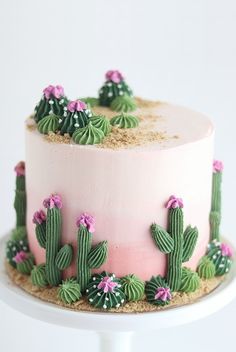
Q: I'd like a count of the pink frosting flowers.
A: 13